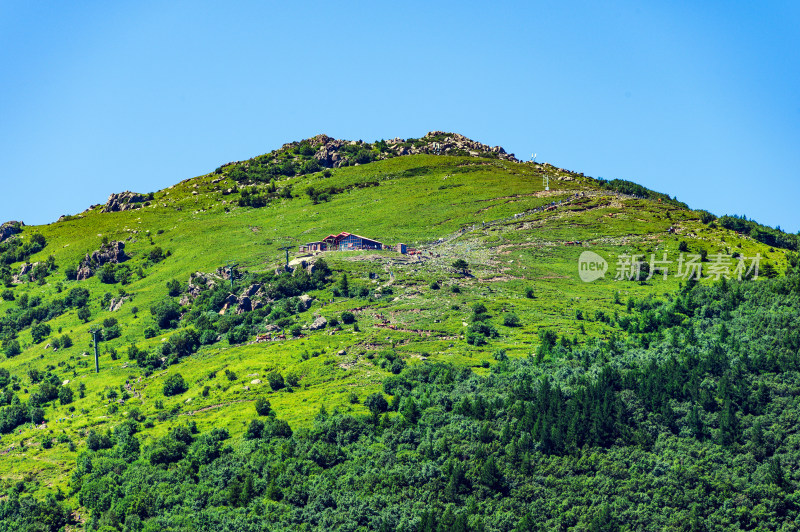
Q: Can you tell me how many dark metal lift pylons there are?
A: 3